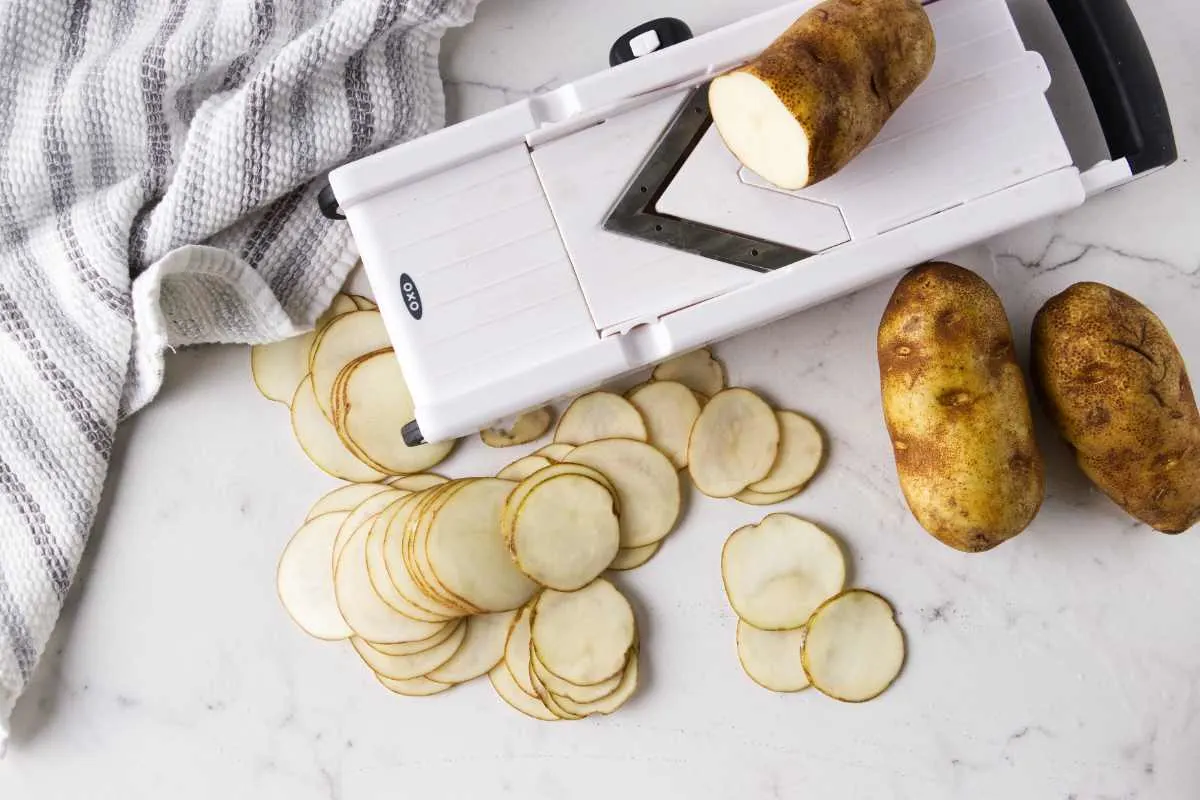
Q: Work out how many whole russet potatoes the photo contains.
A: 2